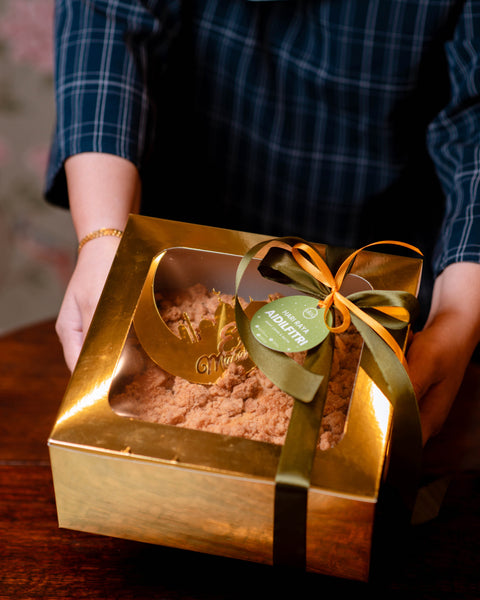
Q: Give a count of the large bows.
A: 1